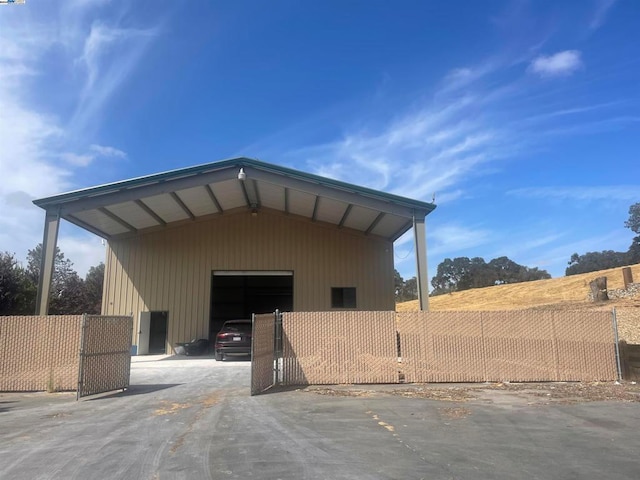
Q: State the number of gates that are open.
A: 2